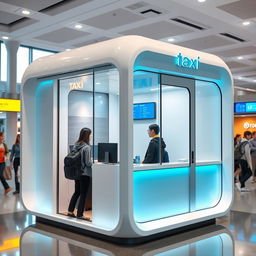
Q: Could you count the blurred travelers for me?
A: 5